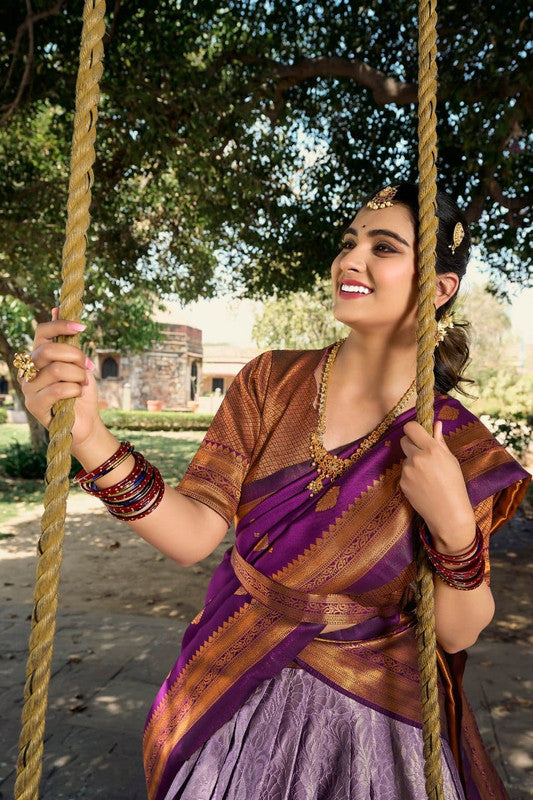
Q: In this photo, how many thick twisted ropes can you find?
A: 2